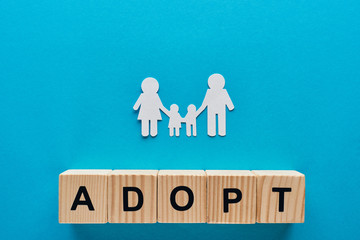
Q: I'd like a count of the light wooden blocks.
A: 5